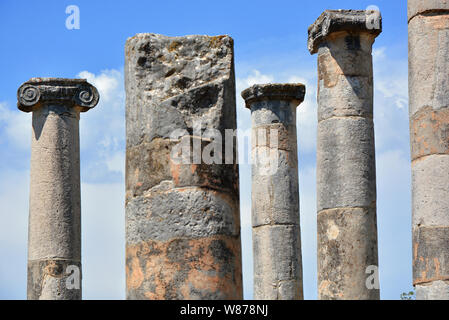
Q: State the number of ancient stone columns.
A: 5